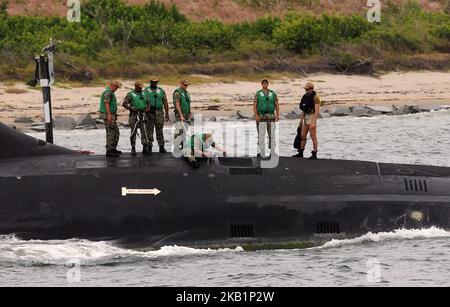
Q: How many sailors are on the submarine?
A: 7